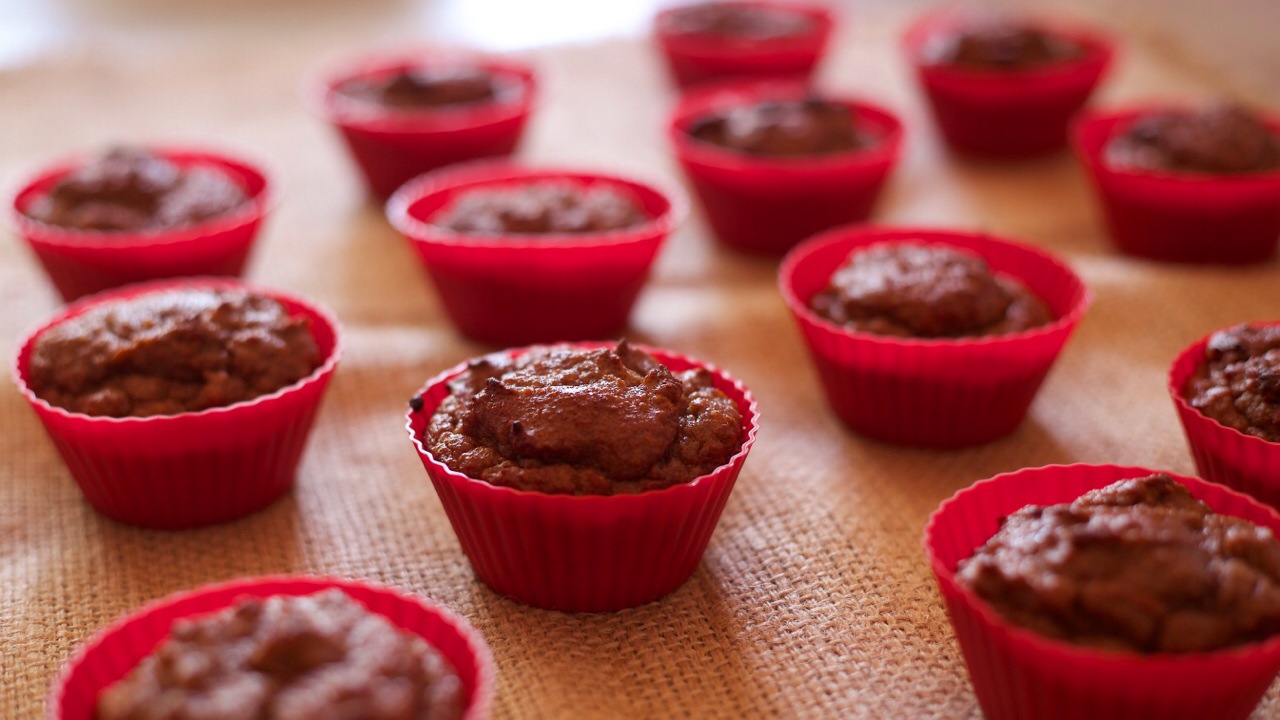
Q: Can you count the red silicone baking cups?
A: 13